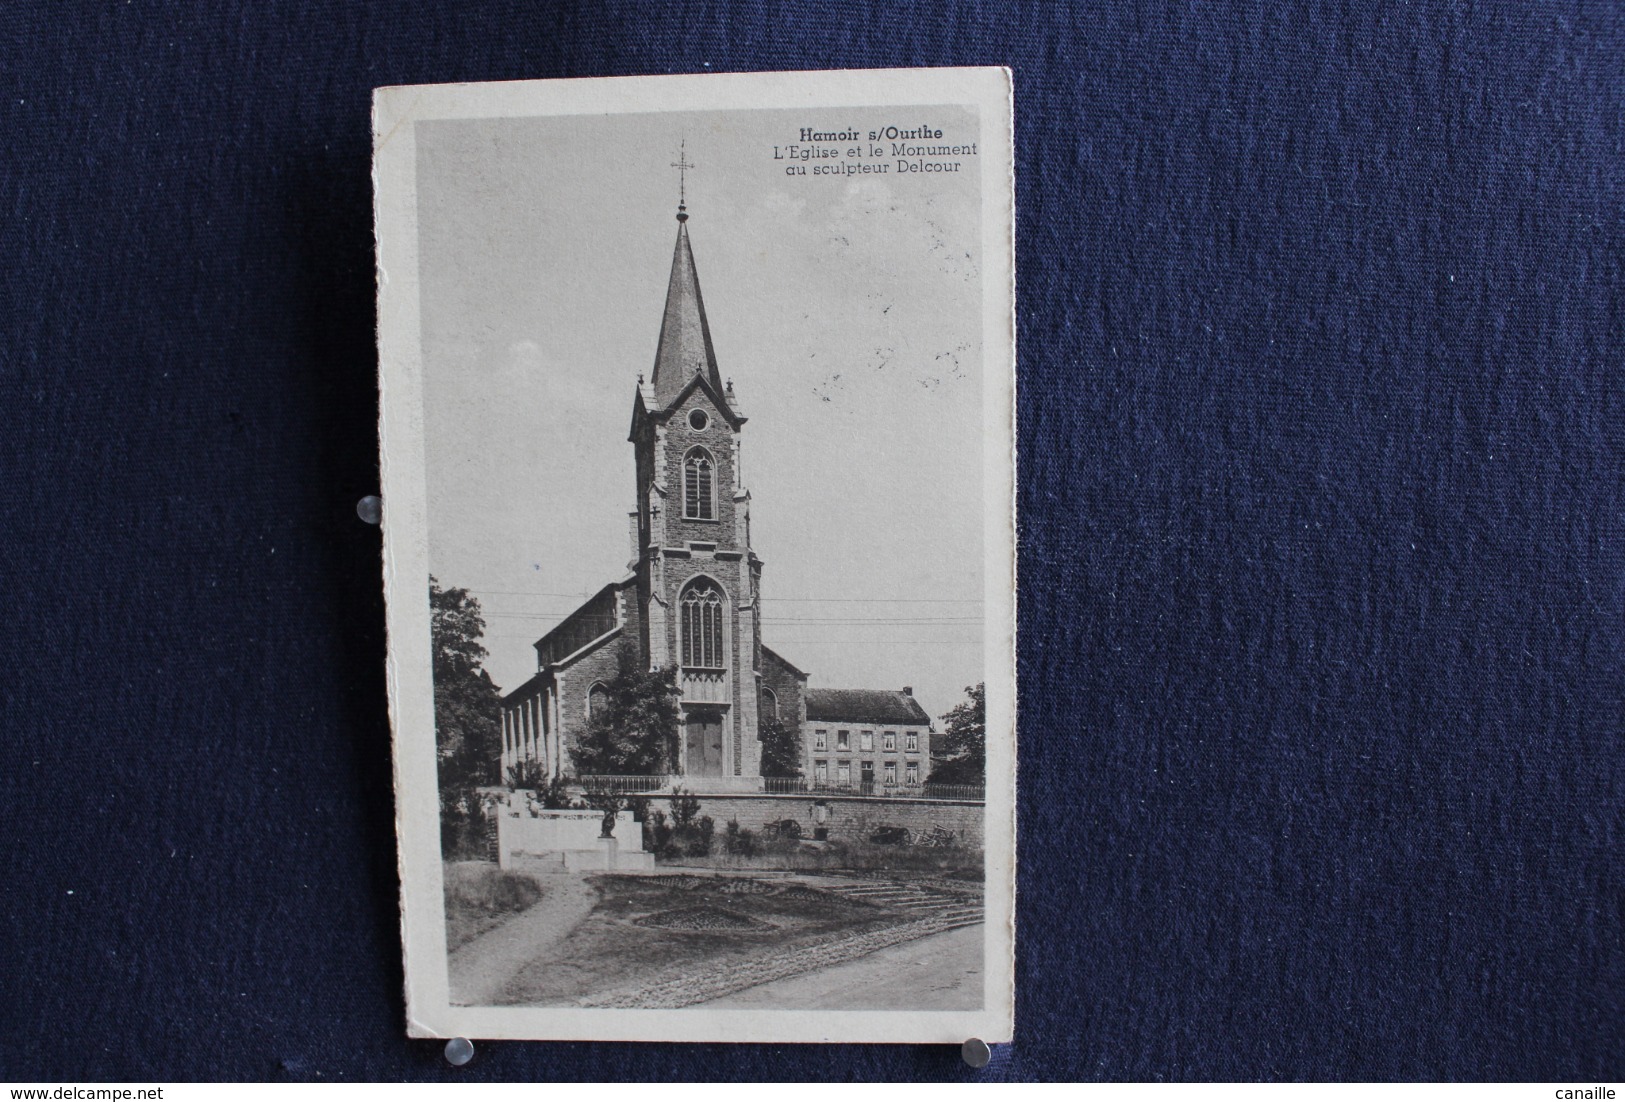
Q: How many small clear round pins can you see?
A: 3